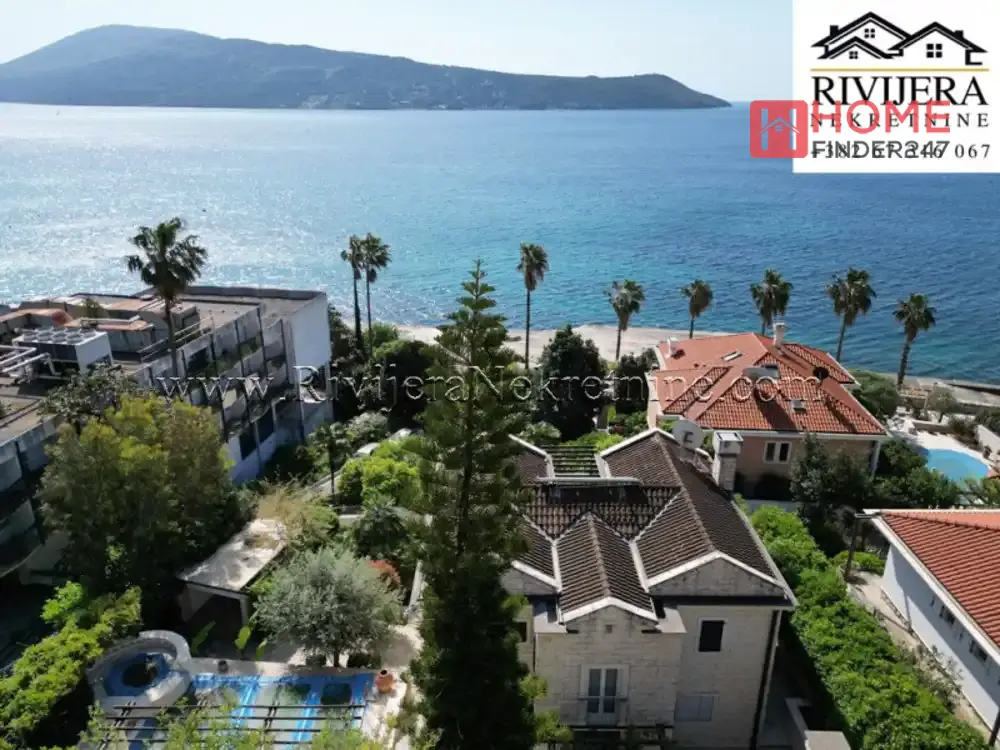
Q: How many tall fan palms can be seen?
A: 9